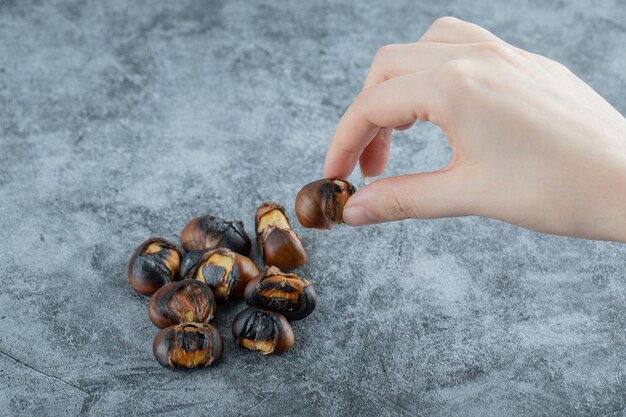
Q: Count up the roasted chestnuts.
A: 9